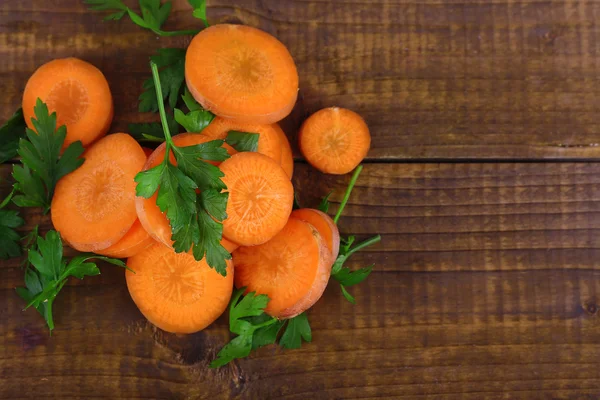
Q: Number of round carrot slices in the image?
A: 11